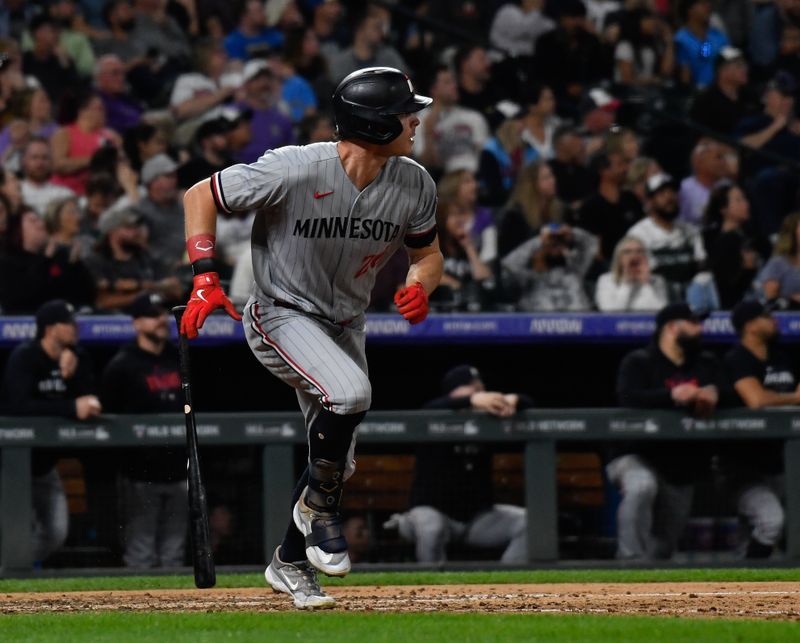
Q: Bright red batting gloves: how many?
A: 2